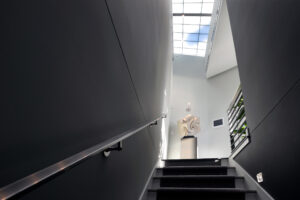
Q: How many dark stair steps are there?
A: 4